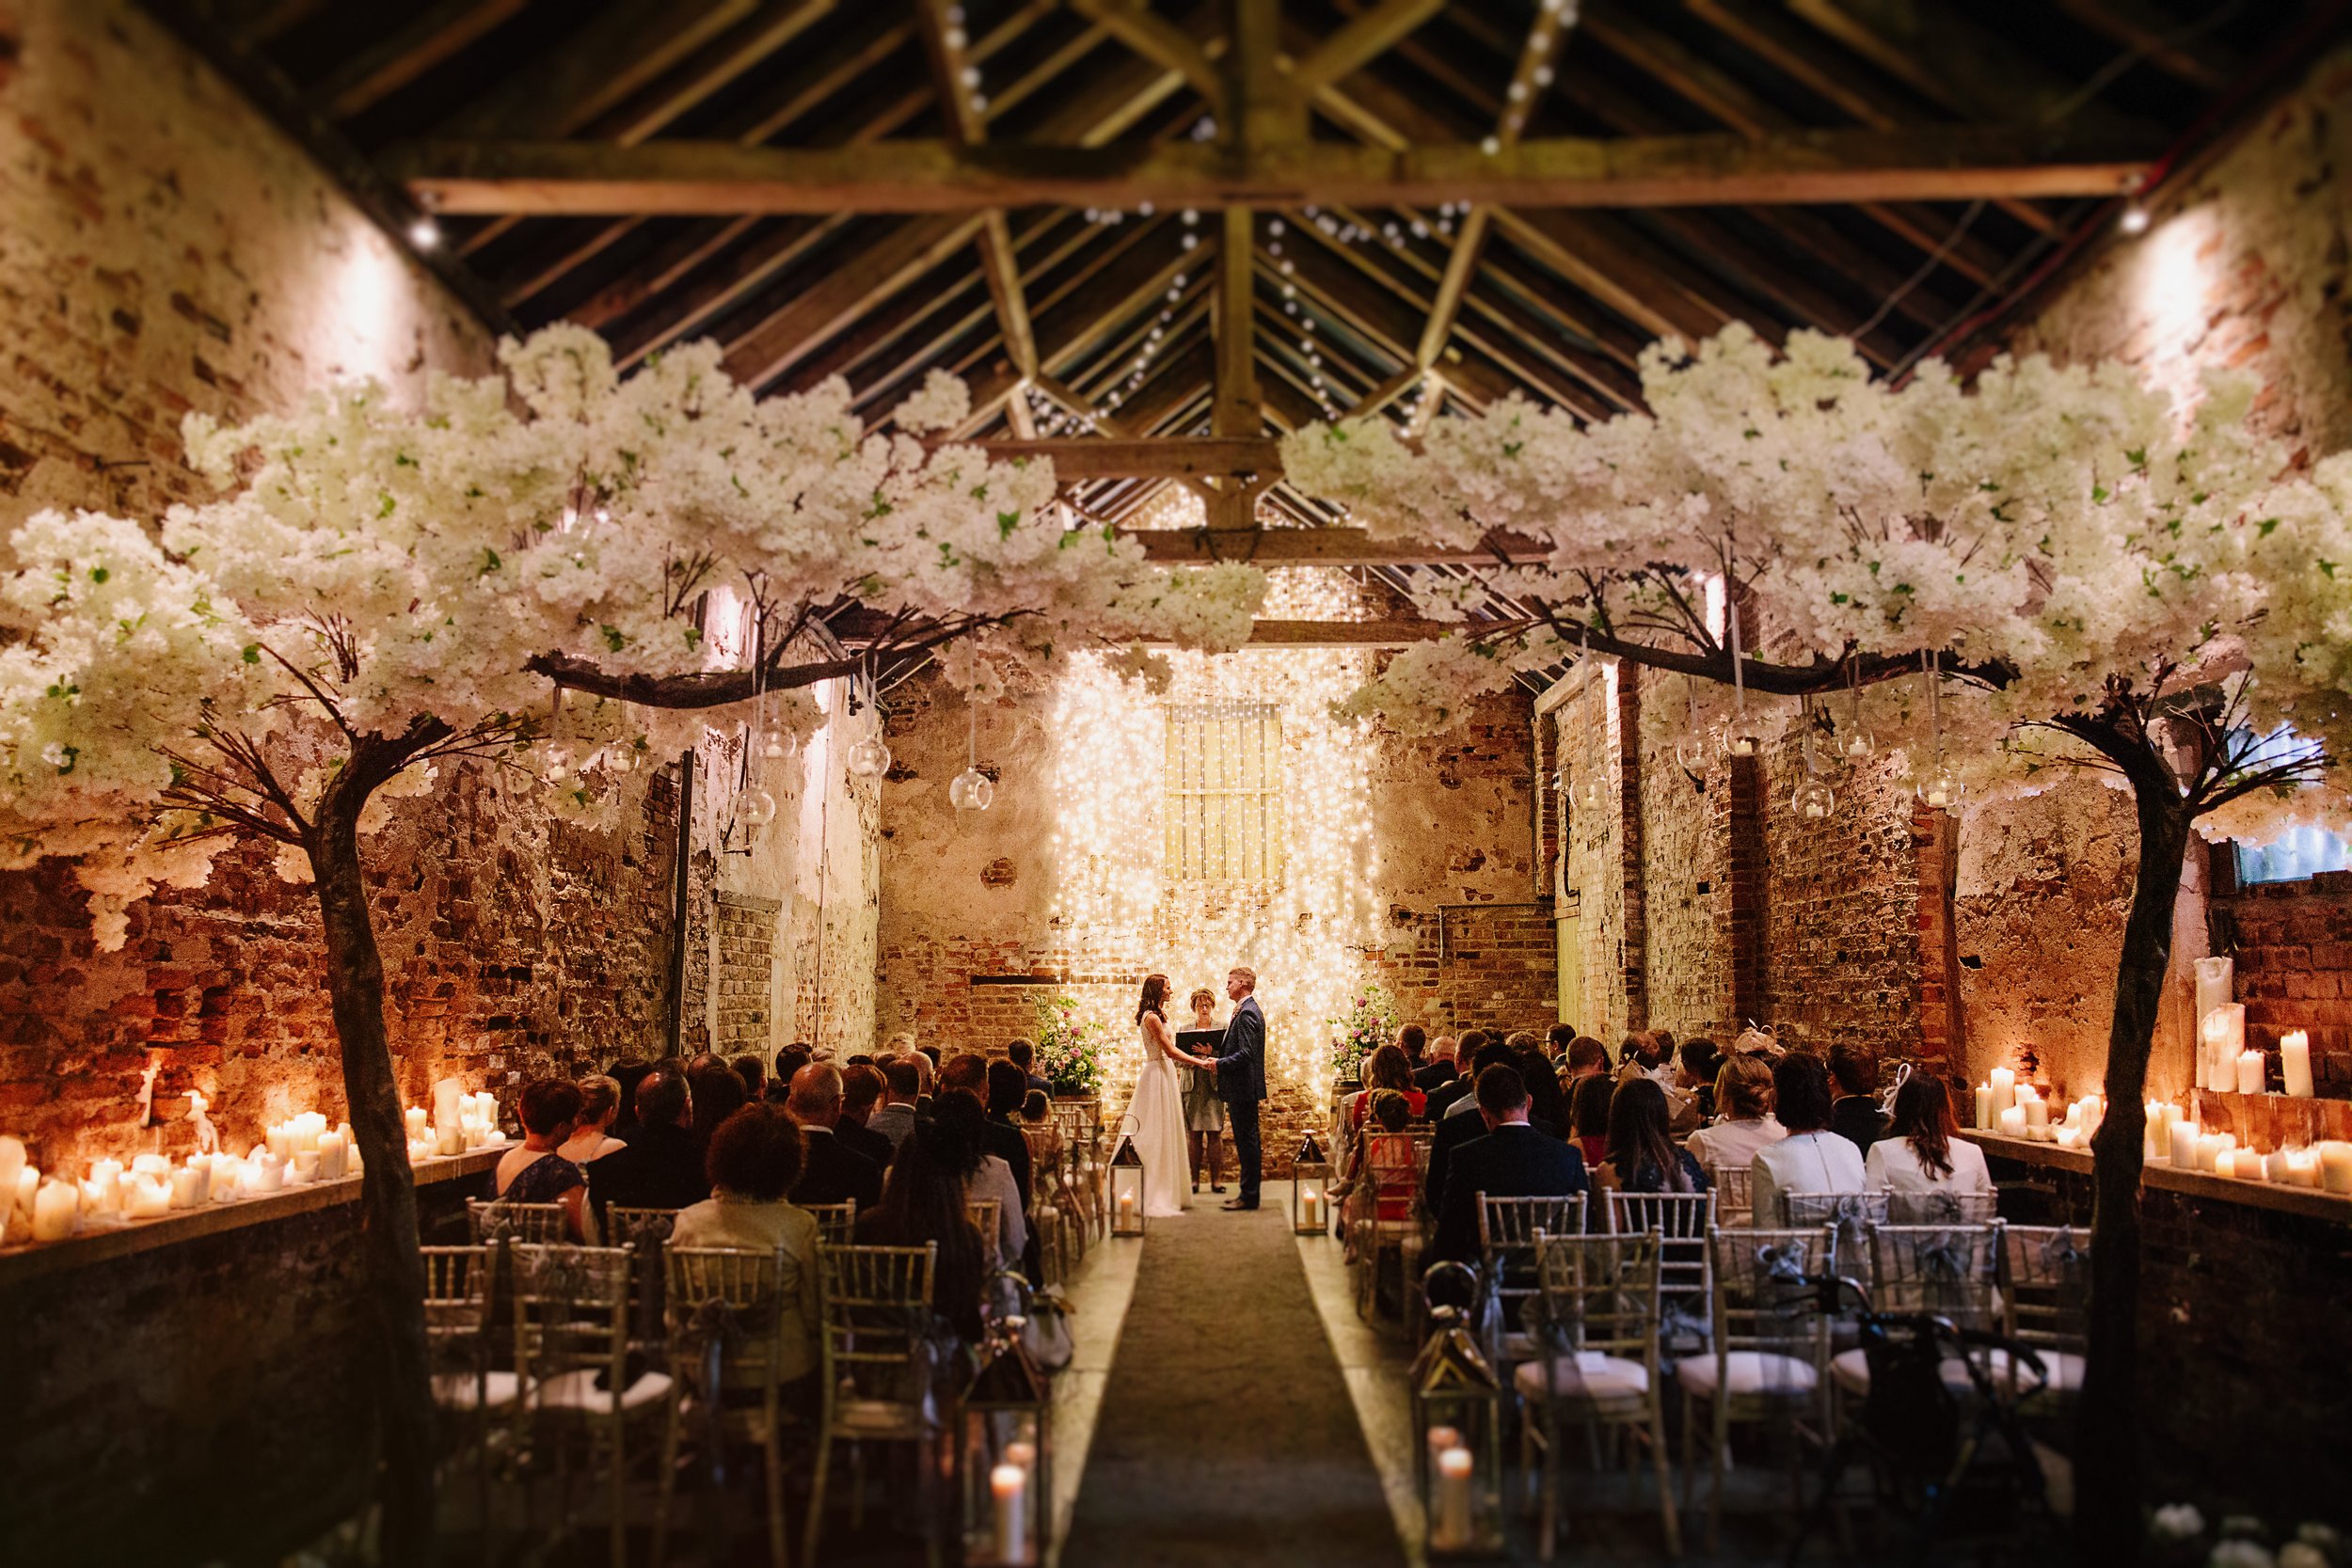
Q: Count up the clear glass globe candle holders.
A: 12